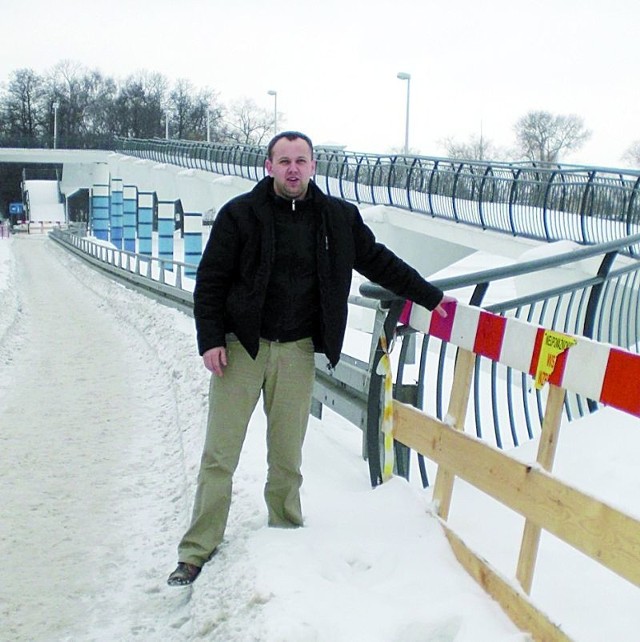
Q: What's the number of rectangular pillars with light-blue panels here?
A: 6